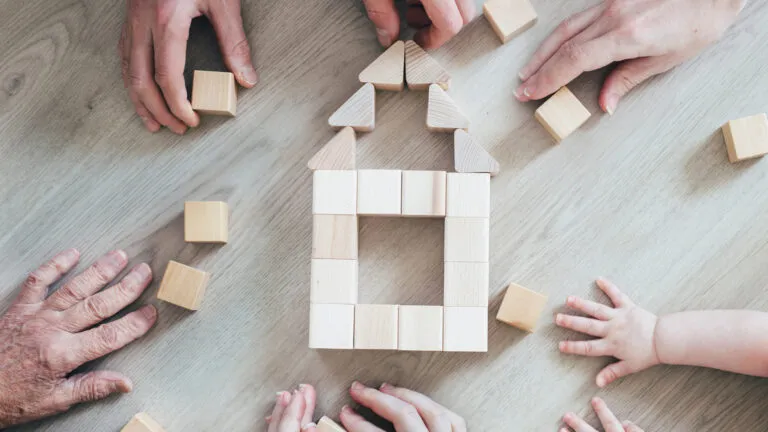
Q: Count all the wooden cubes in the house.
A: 12